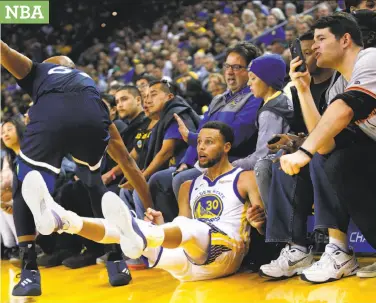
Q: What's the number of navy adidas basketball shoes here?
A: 2